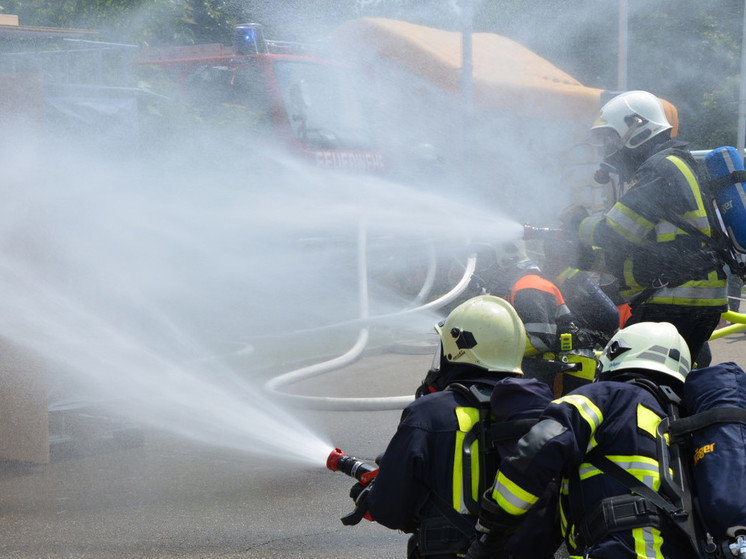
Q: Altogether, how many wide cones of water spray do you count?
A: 2